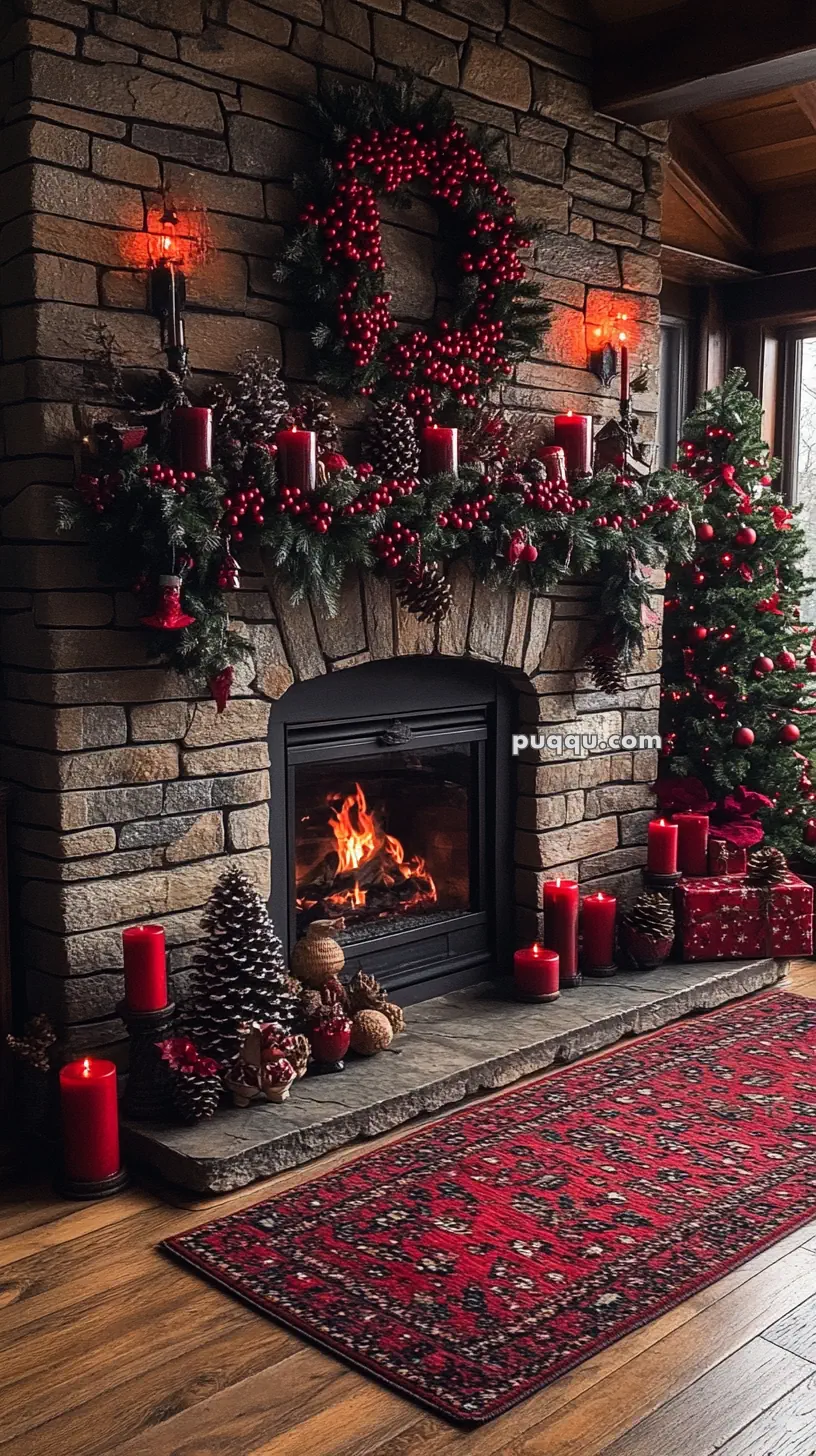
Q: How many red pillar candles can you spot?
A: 11